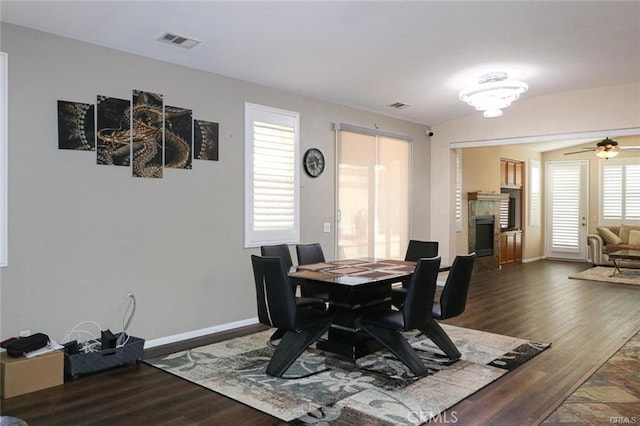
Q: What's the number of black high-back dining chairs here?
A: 6